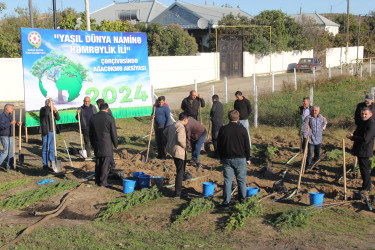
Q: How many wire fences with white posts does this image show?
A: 1